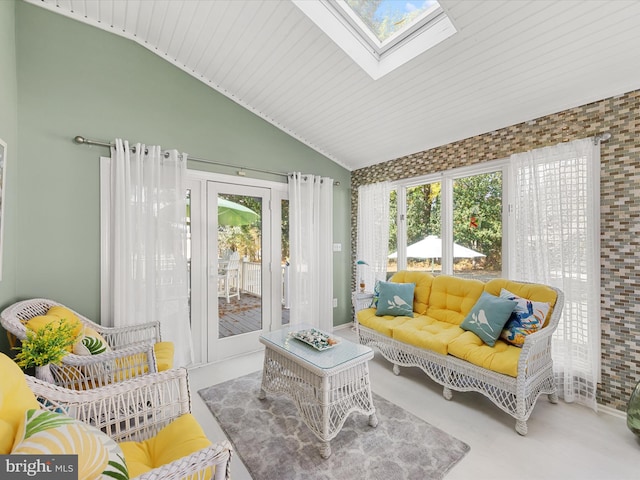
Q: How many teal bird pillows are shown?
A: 2